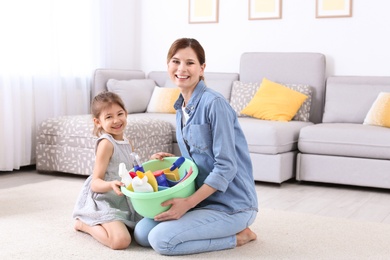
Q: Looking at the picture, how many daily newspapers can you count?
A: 0